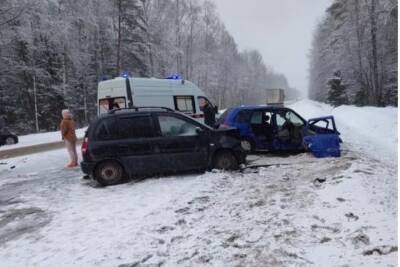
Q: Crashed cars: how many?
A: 2